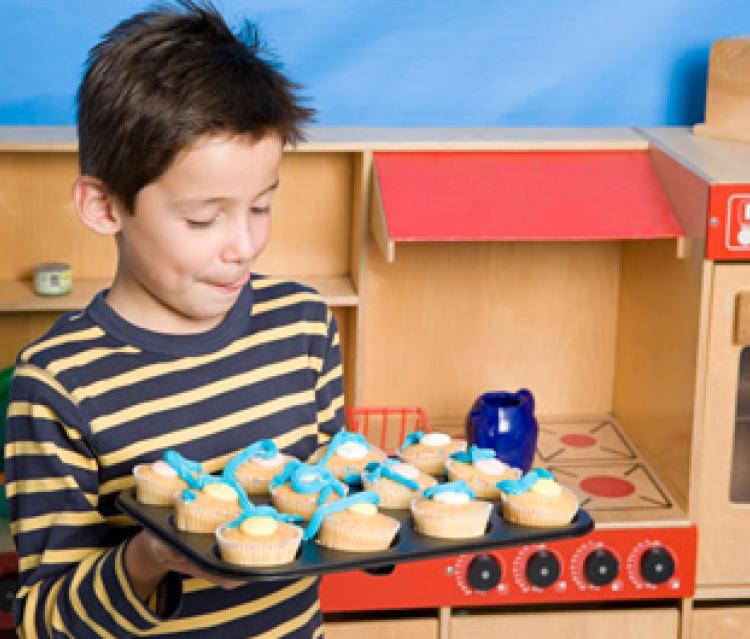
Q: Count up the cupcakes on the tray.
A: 12